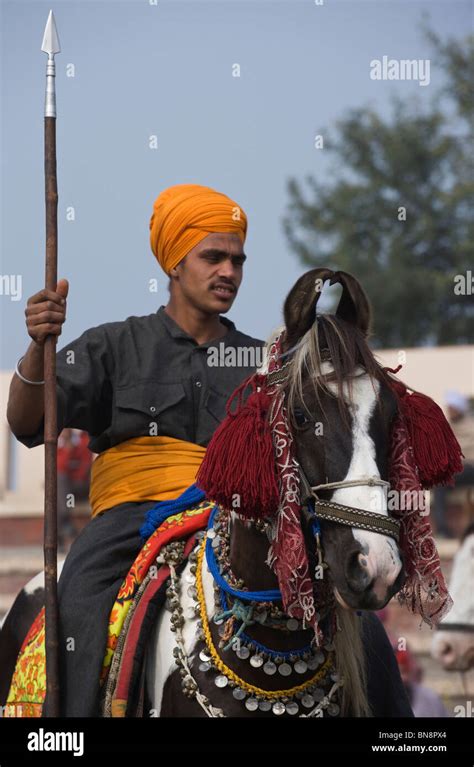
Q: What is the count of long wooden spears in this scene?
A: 1